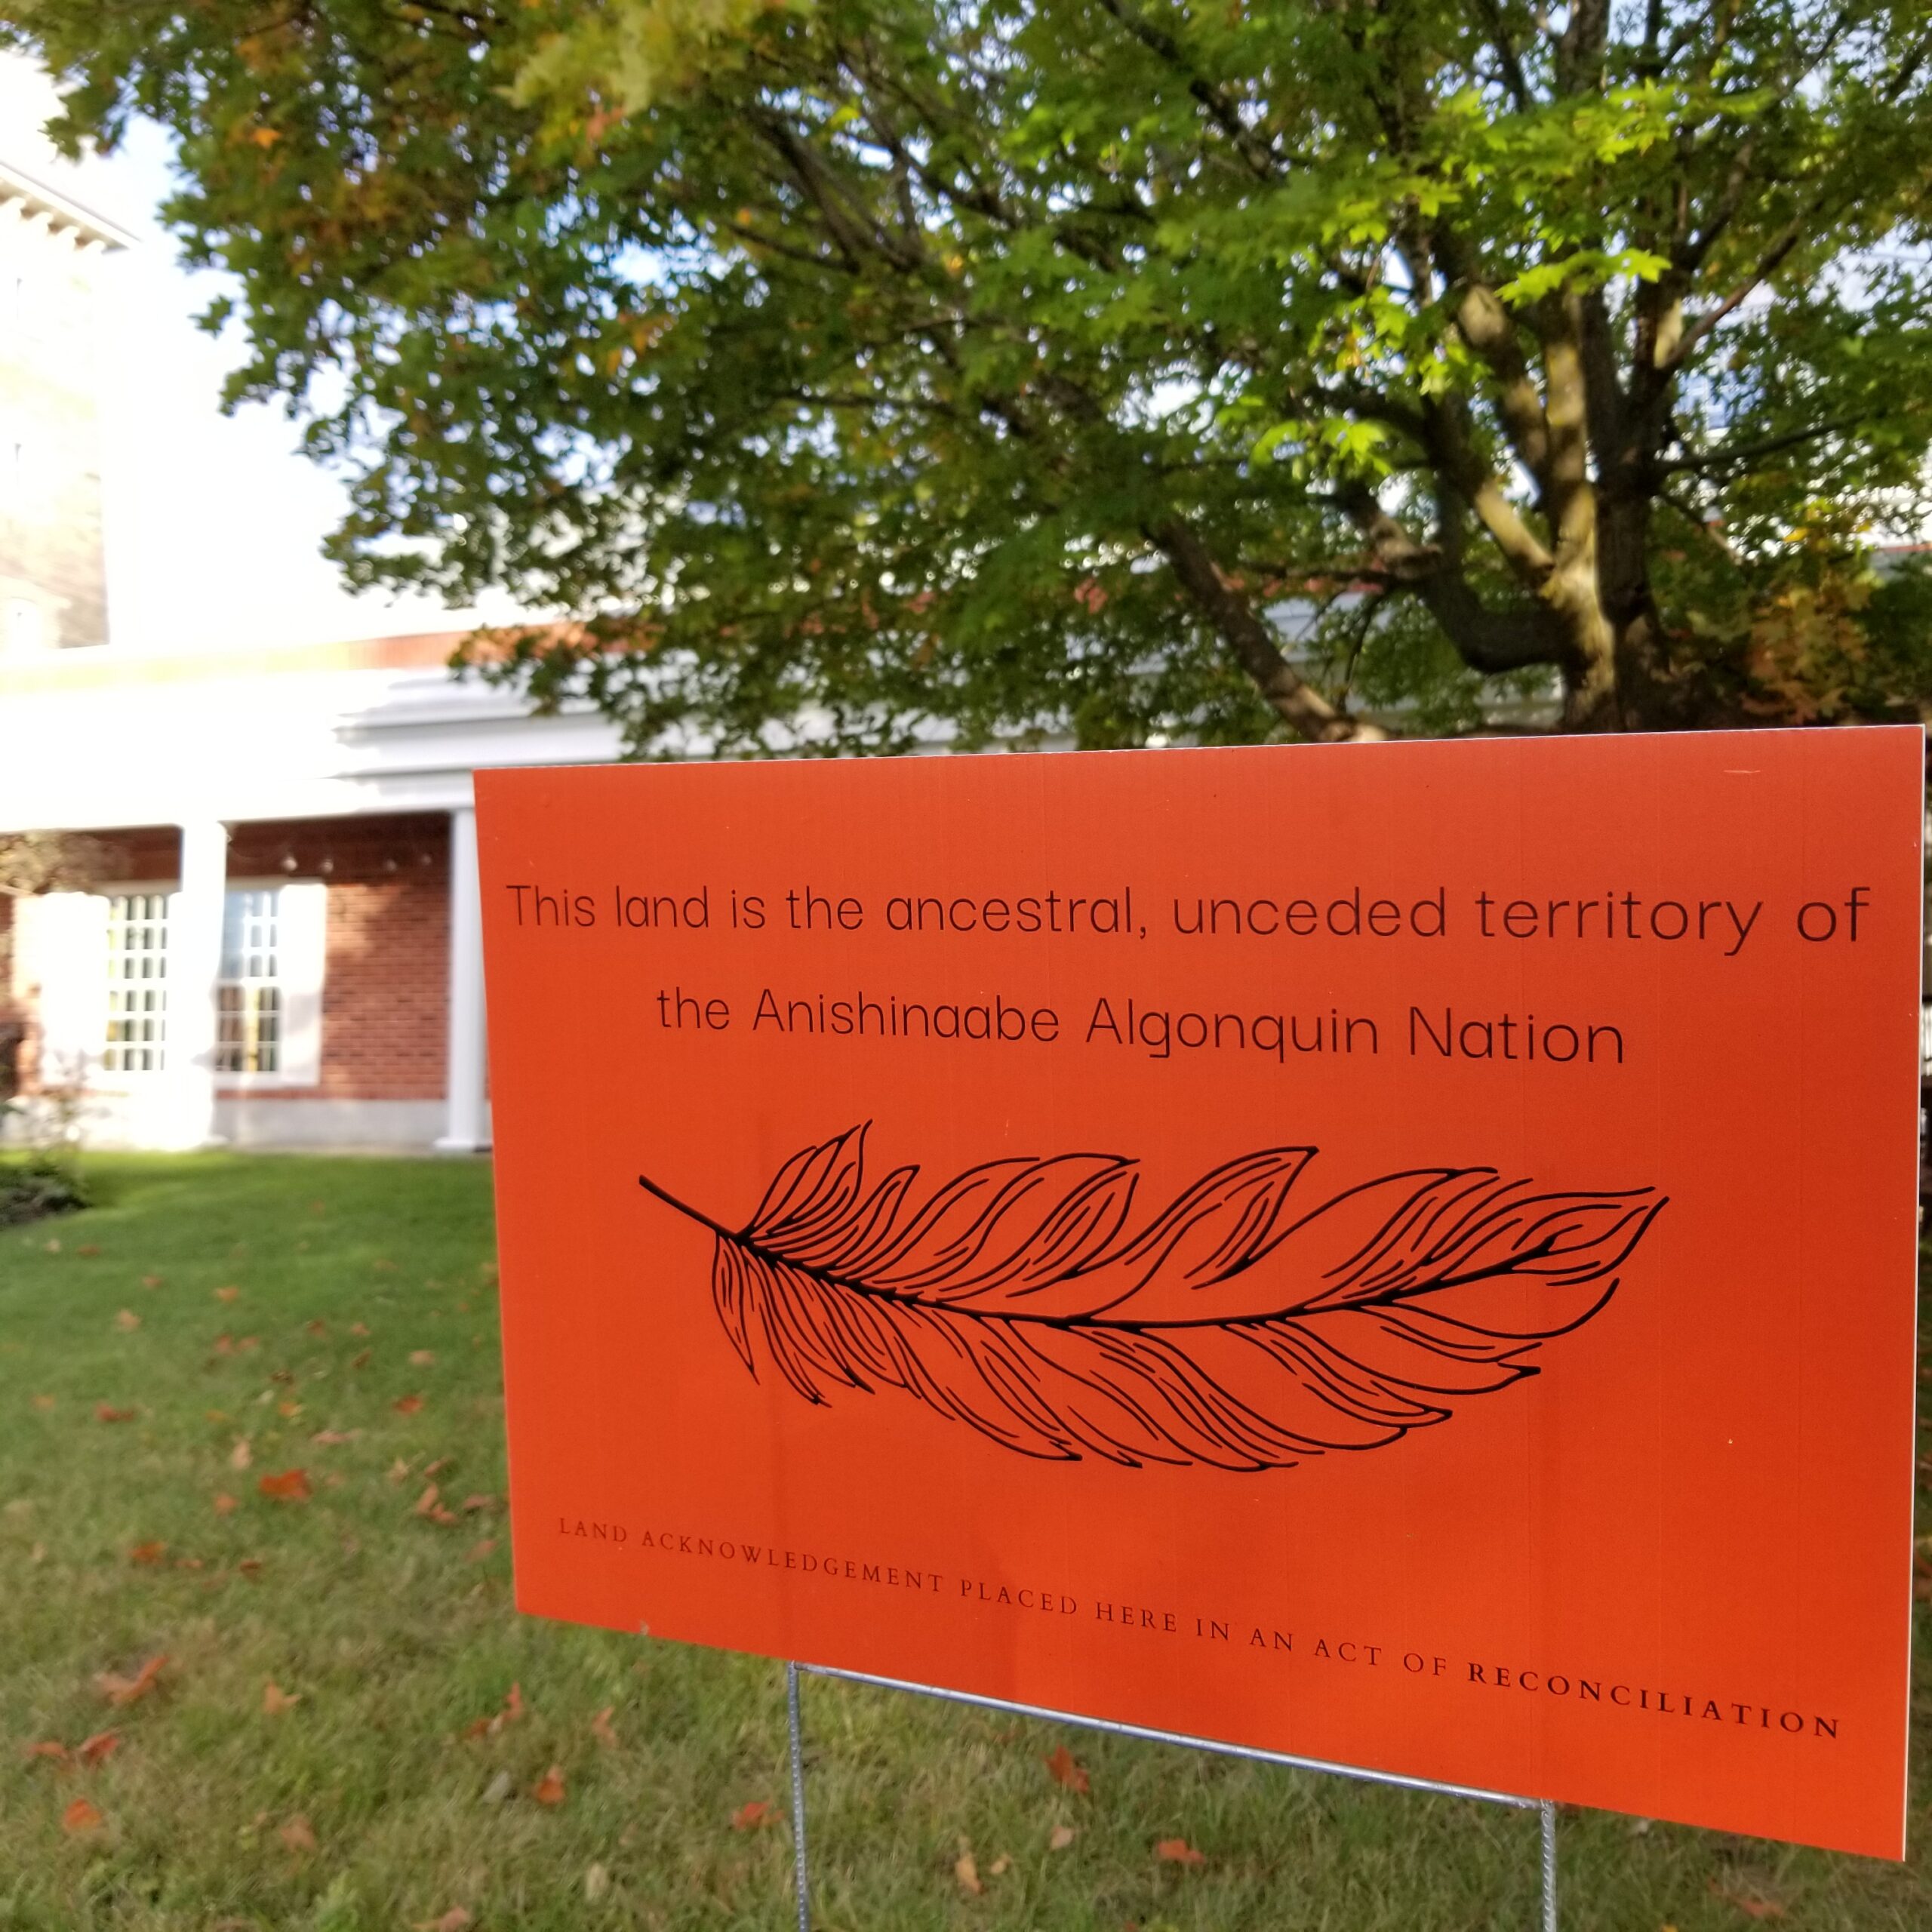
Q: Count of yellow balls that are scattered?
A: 0